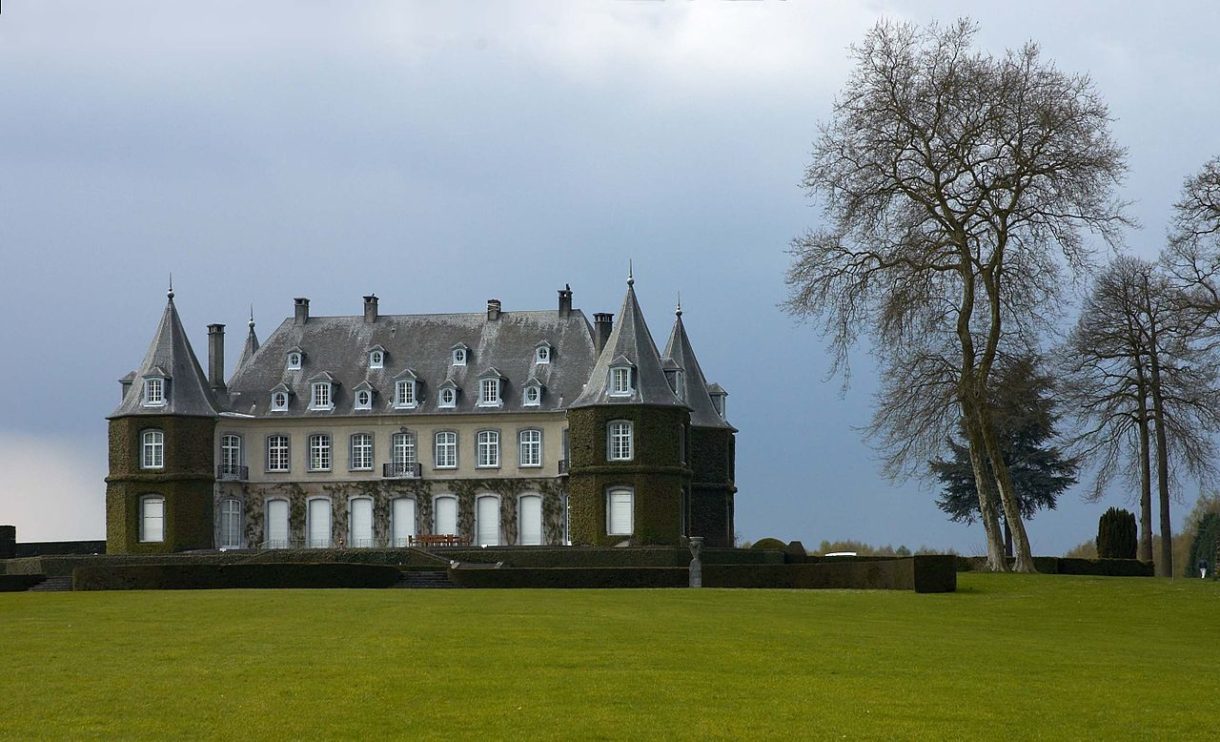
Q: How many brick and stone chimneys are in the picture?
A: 6